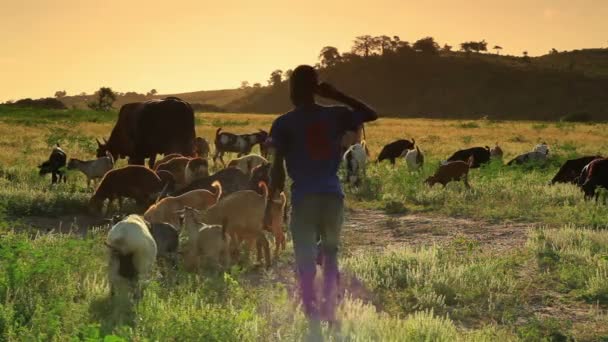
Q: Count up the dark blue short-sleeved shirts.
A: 1